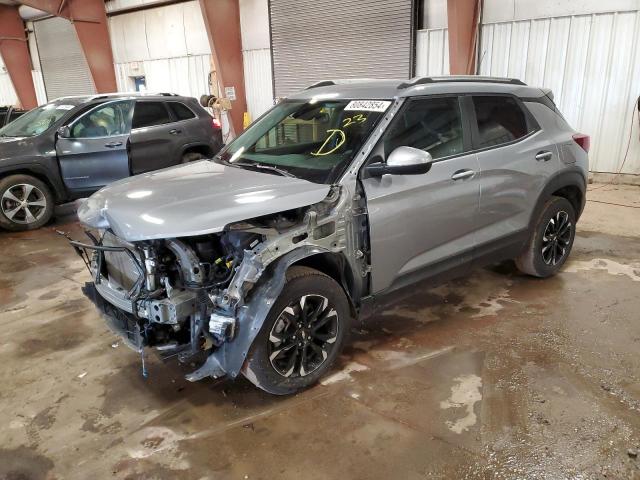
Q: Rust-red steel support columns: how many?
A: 4